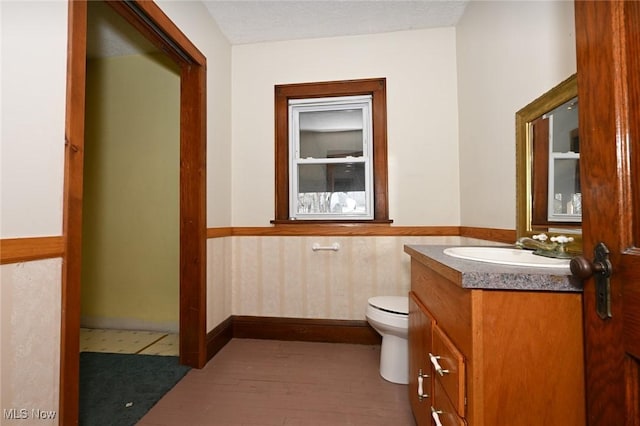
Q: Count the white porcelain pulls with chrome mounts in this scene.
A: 3